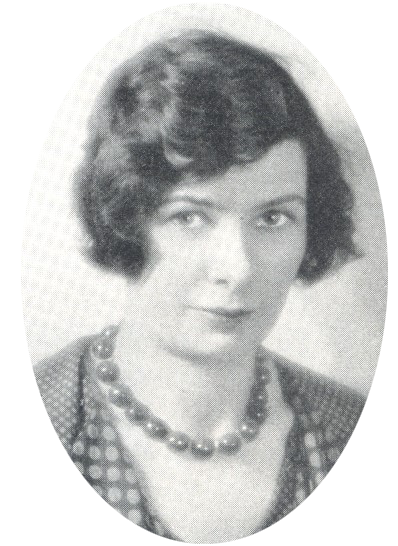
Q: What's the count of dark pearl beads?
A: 14